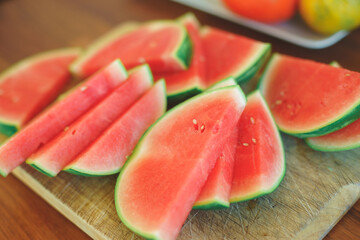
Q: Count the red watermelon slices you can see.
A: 12